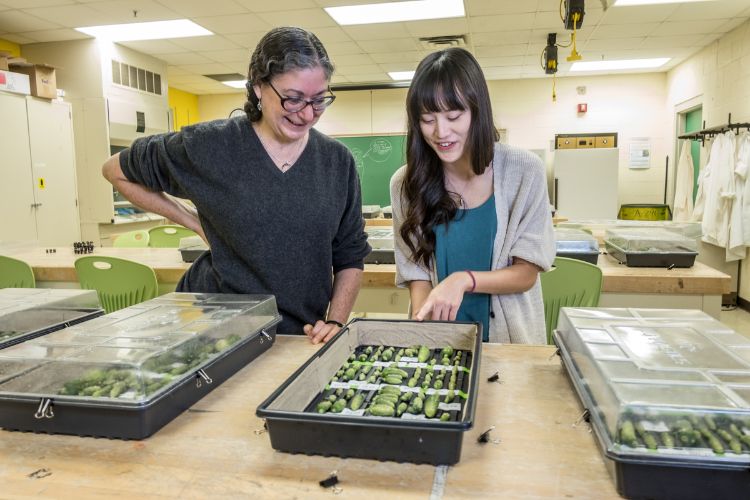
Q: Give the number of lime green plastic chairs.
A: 5